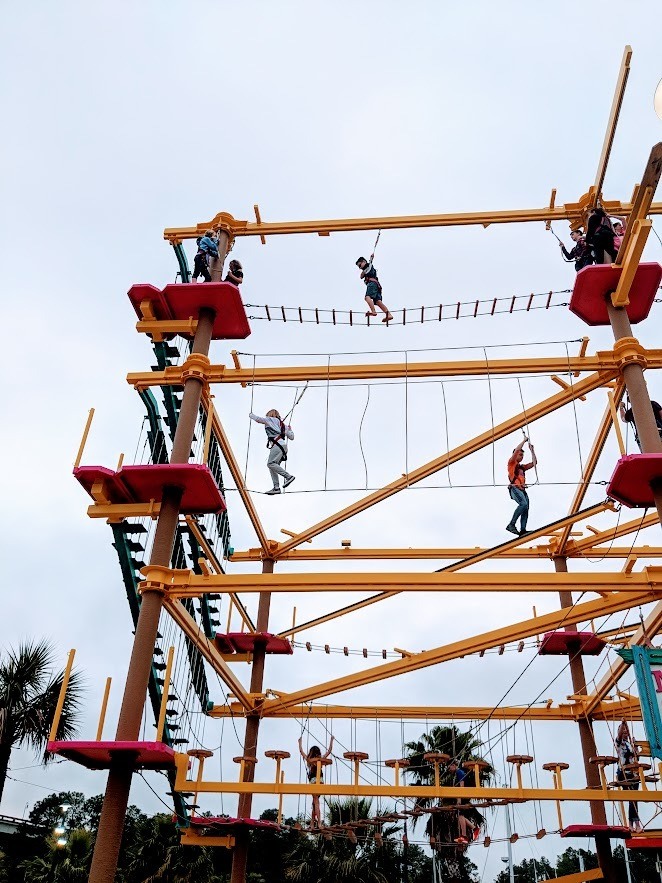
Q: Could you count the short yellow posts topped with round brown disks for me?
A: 12